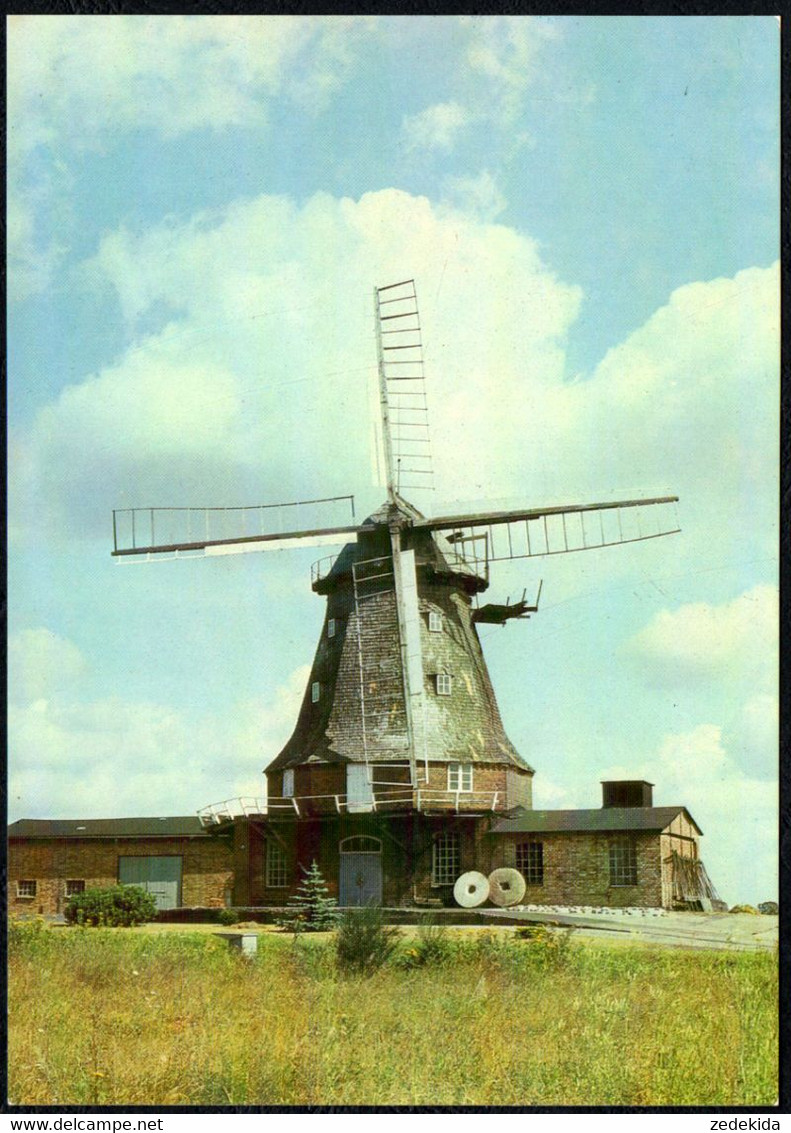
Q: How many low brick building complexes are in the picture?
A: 2